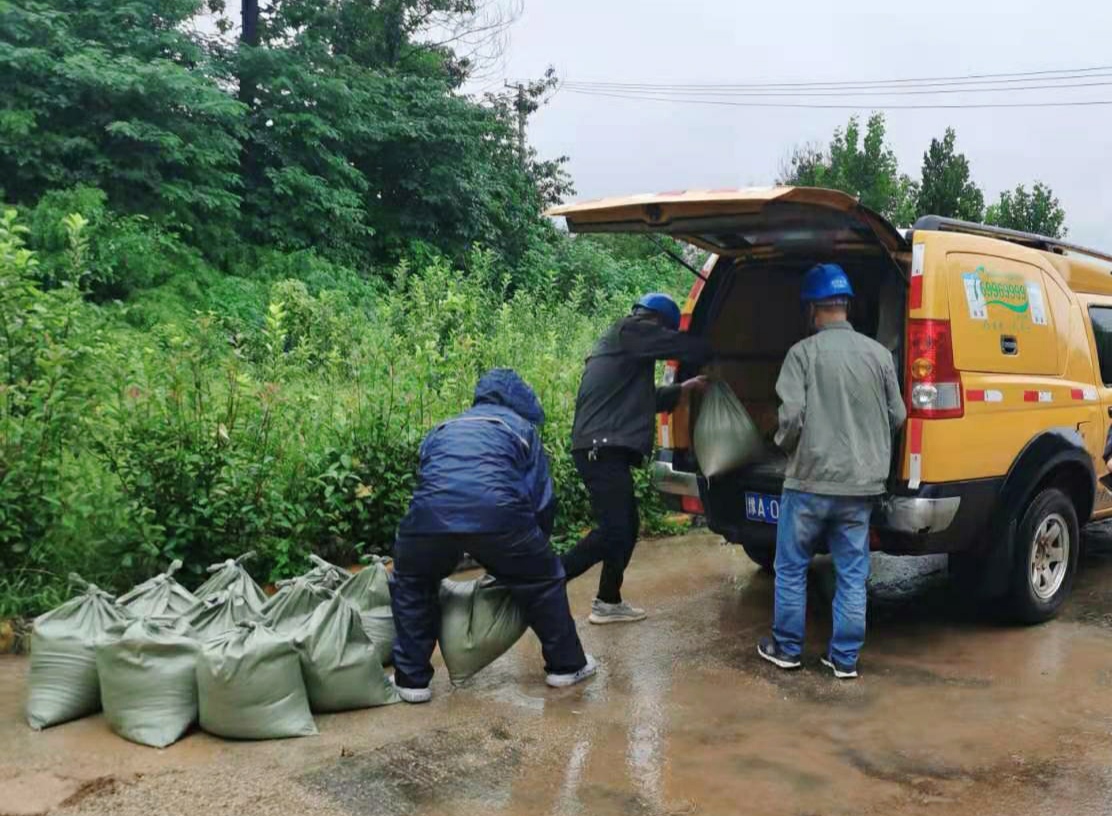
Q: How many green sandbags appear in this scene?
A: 12